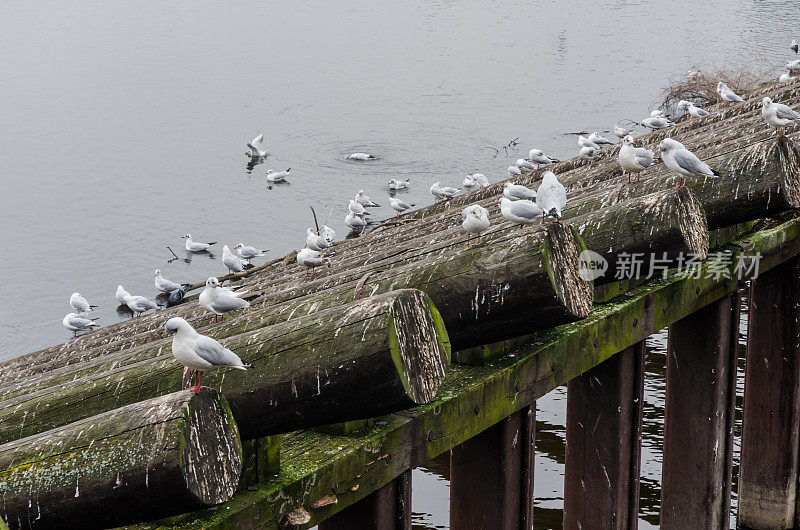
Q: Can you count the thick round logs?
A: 5